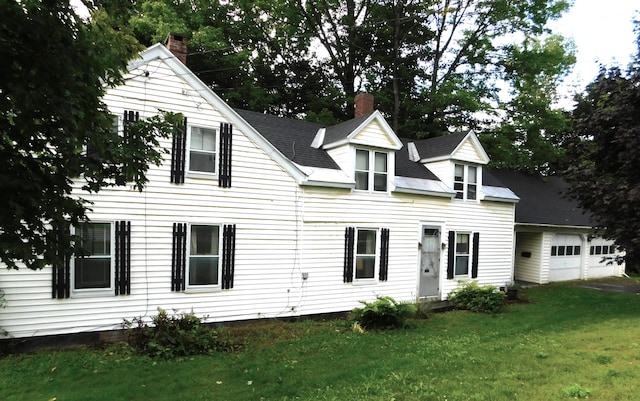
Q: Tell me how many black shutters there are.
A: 11